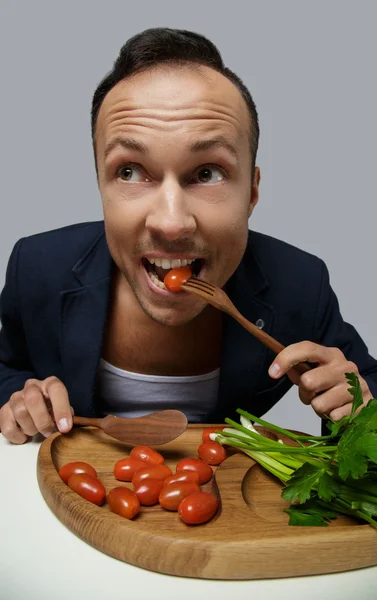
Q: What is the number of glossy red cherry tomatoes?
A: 14